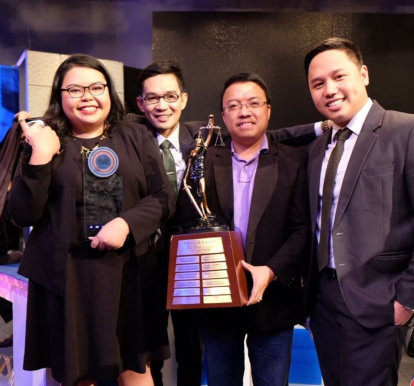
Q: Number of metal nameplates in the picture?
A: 13